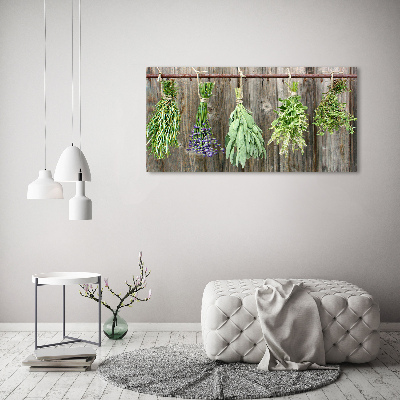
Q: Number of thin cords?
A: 3